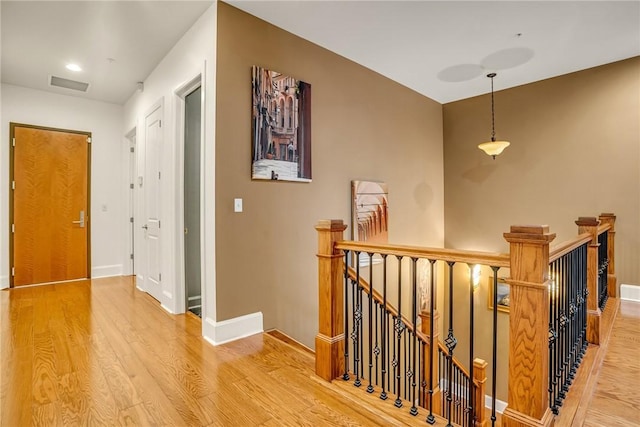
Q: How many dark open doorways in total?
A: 1